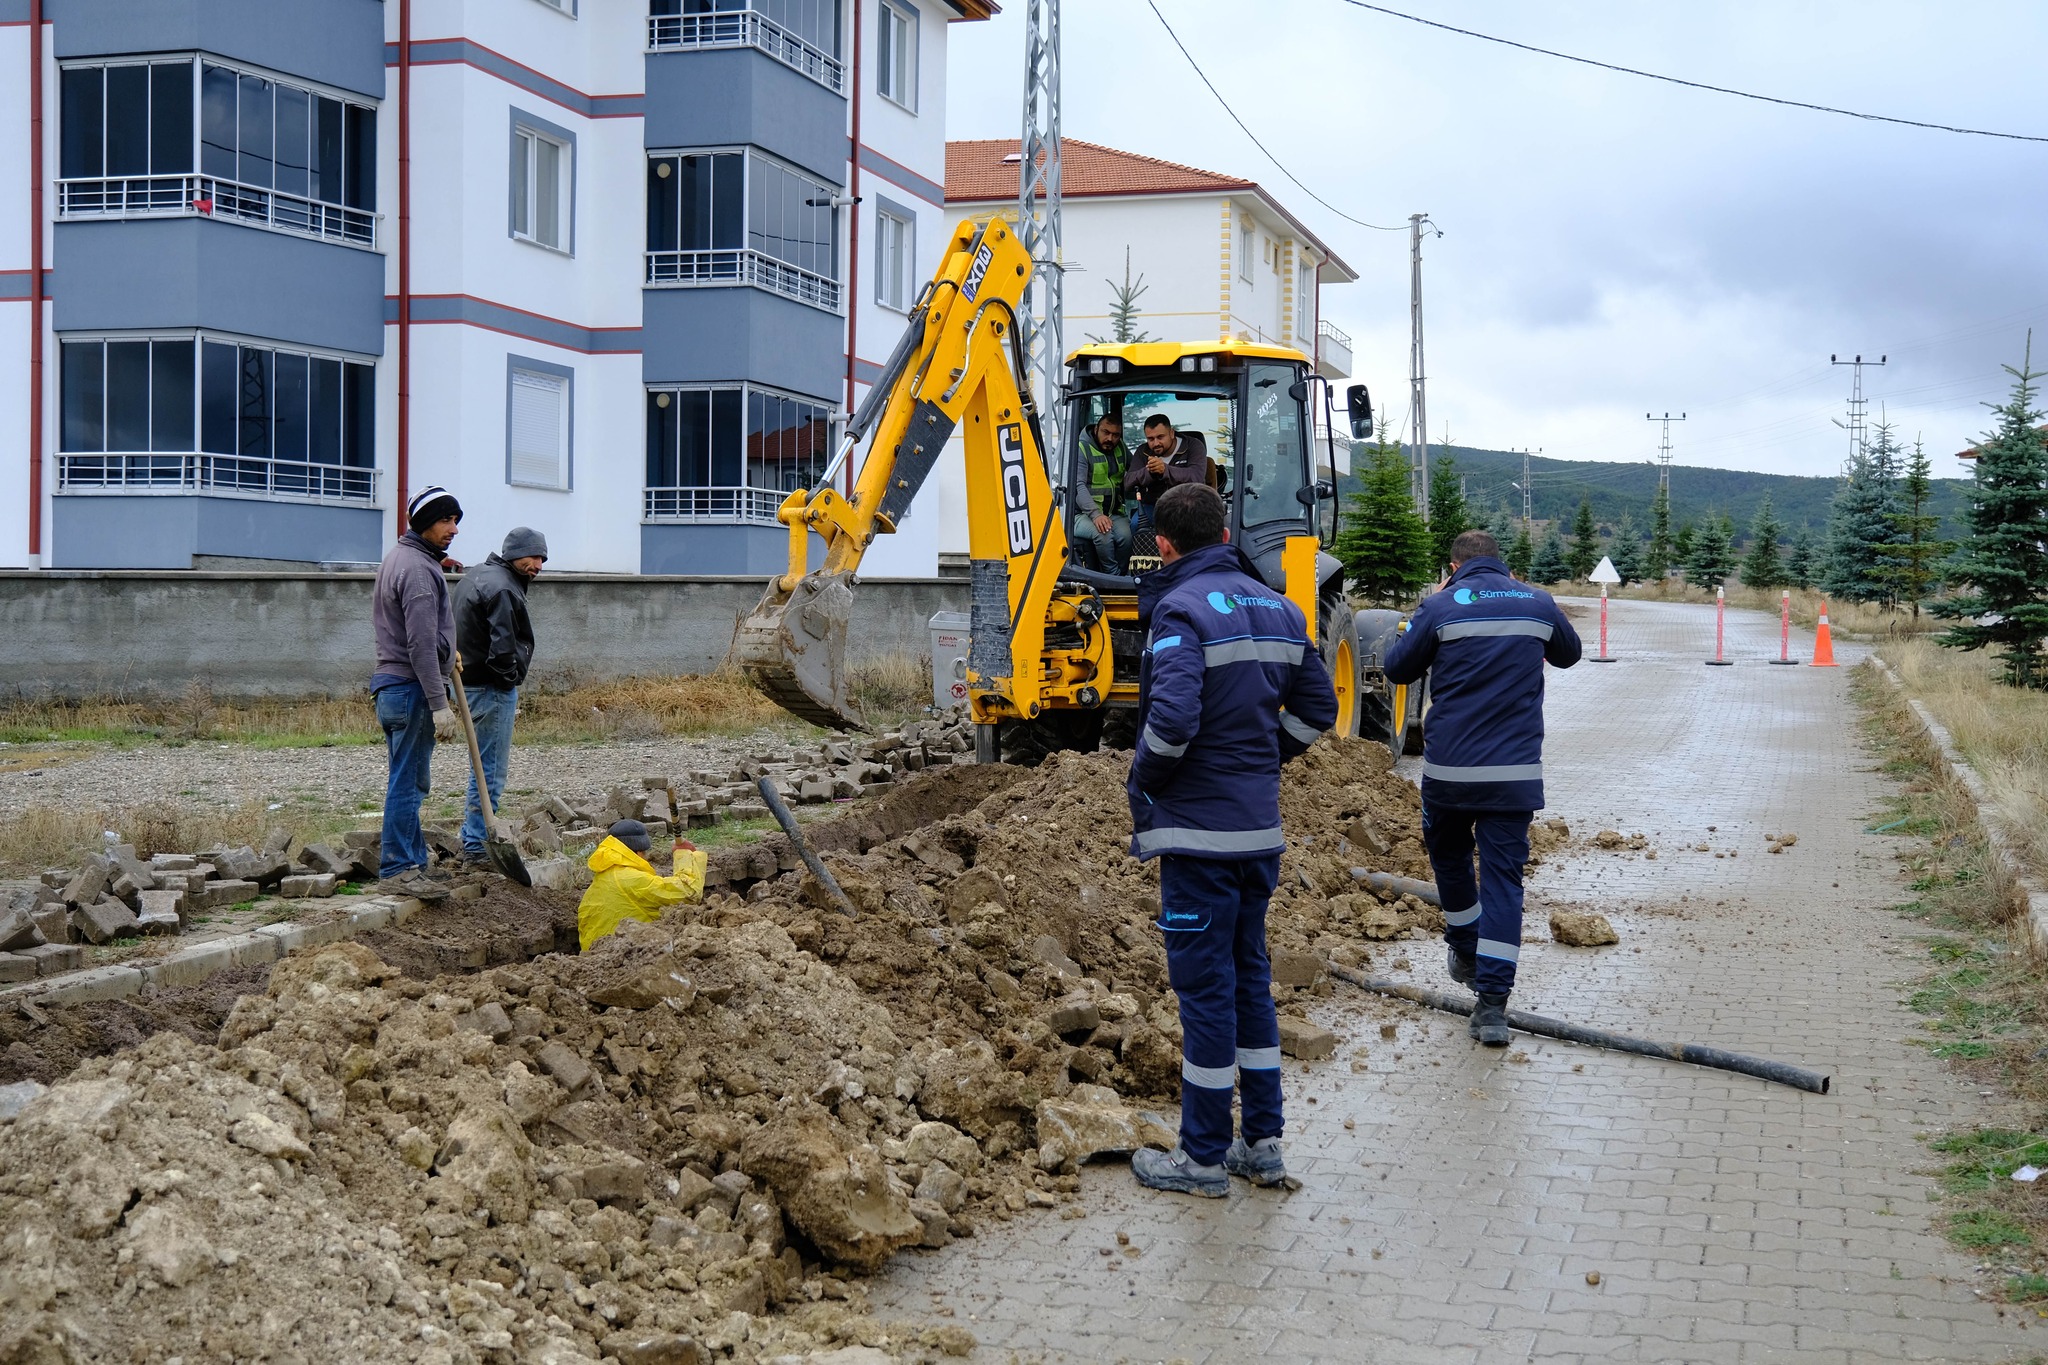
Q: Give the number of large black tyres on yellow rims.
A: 2